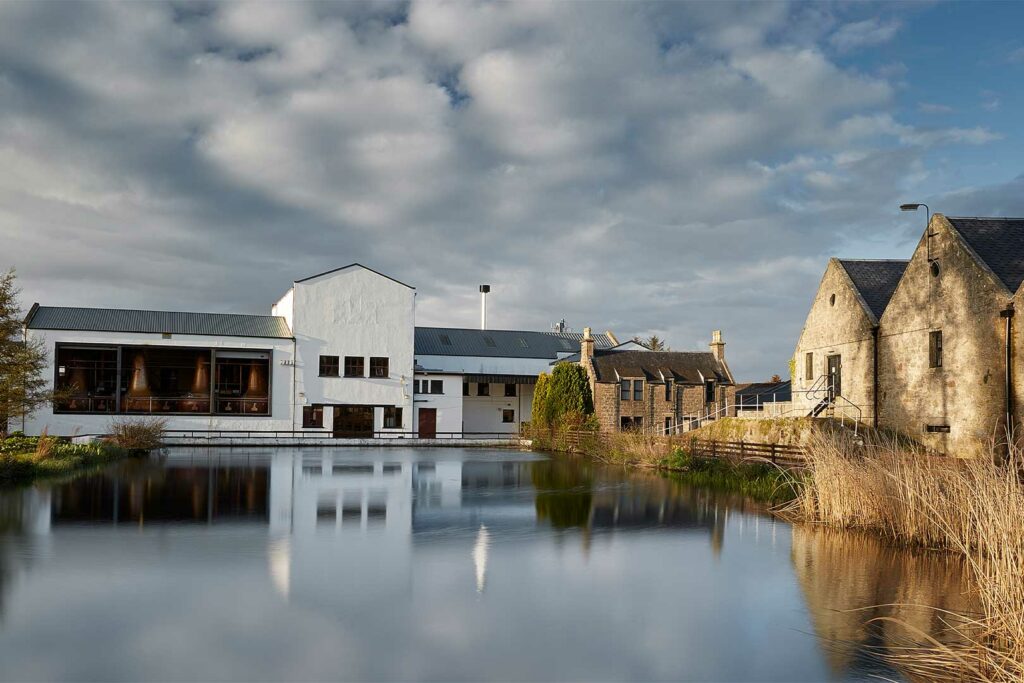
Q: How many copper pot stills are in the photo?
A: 4